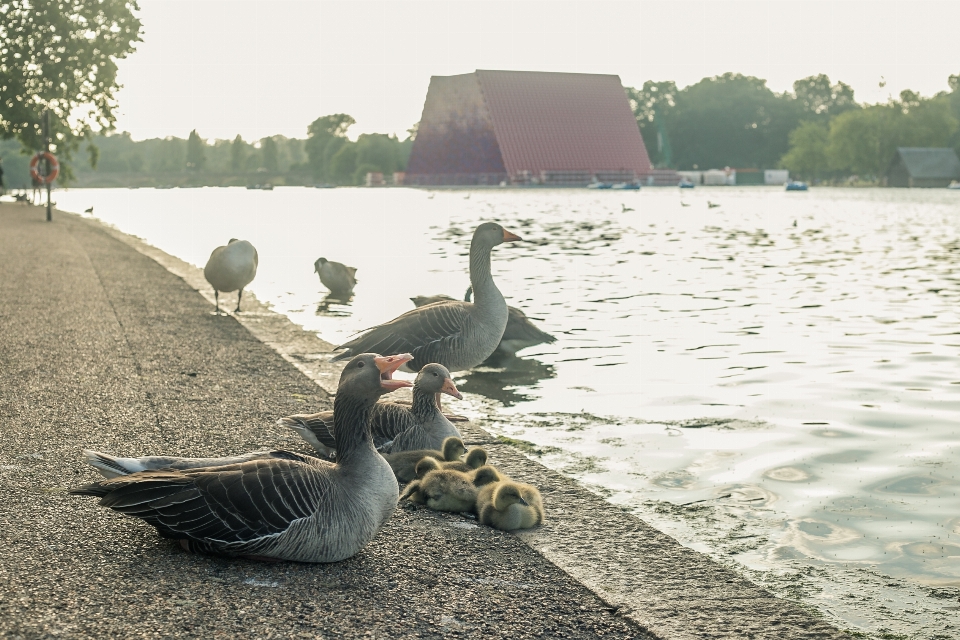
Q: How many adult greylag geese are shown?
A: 3